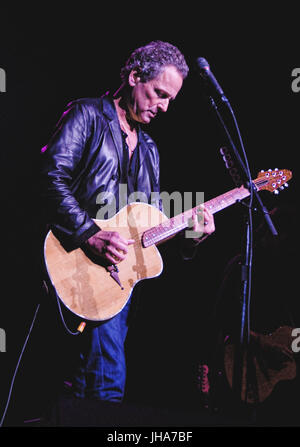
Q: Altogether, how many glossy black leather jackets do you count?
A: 1